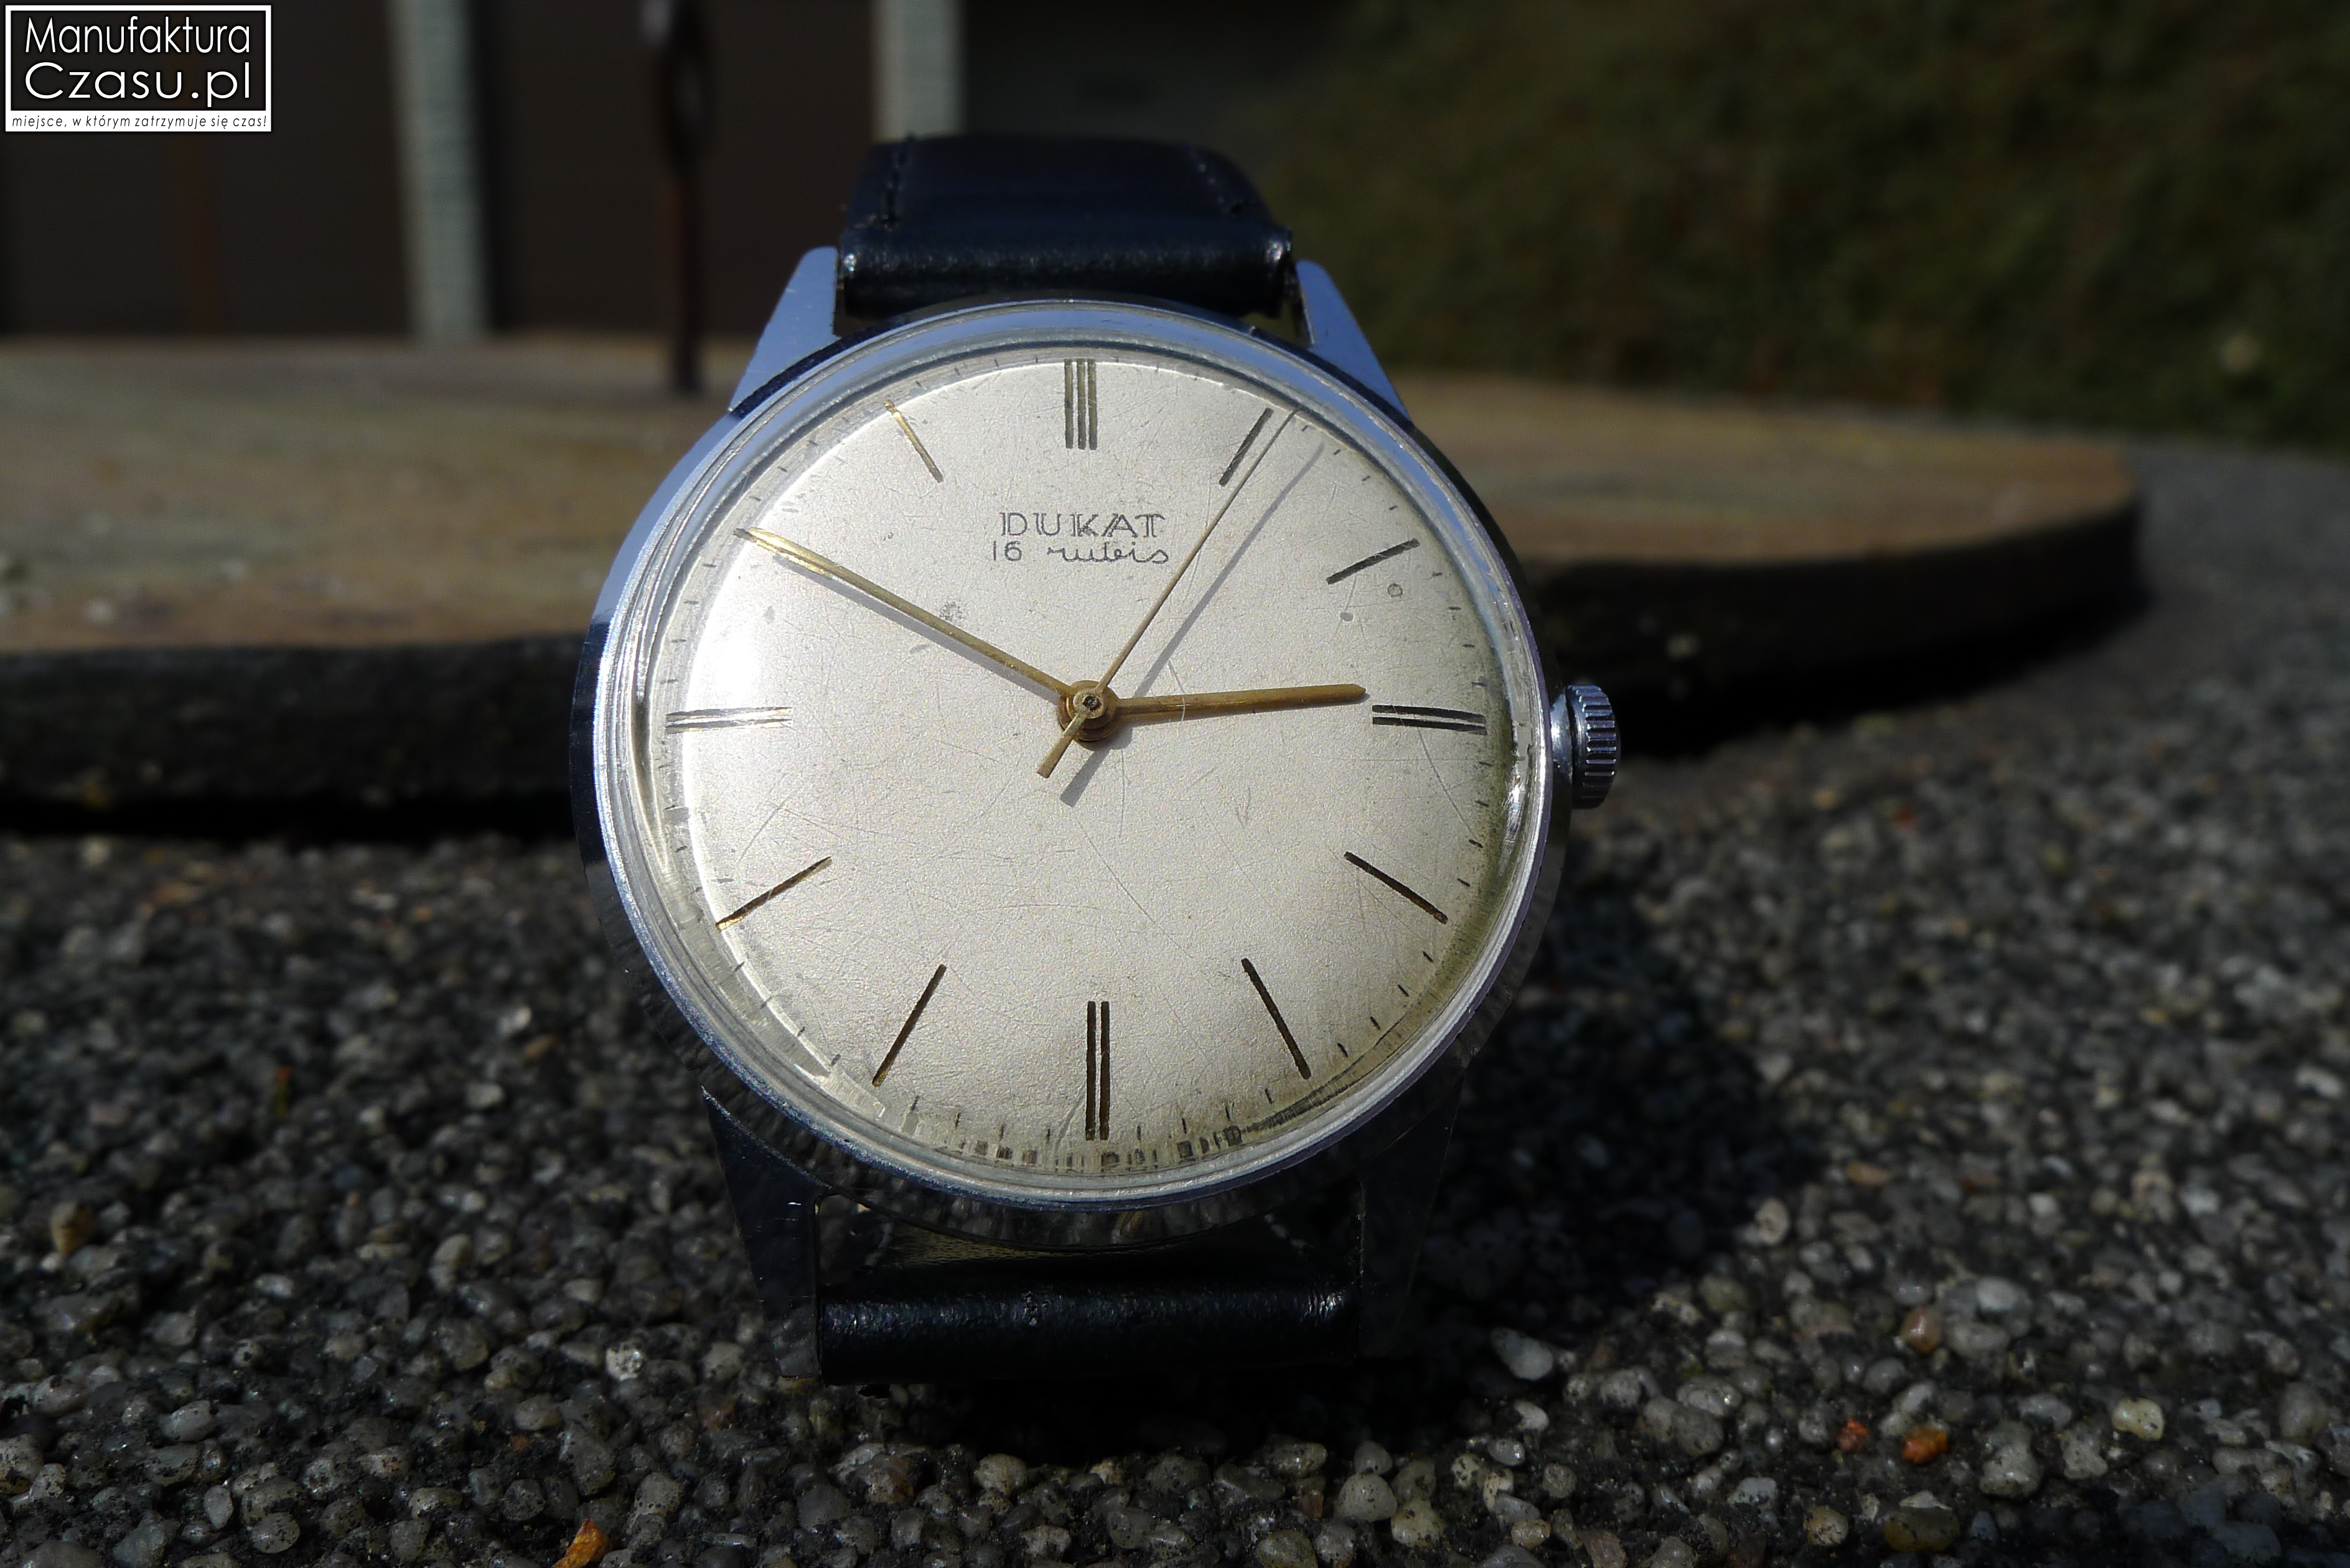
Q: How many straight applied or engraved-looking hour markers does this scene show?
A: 12